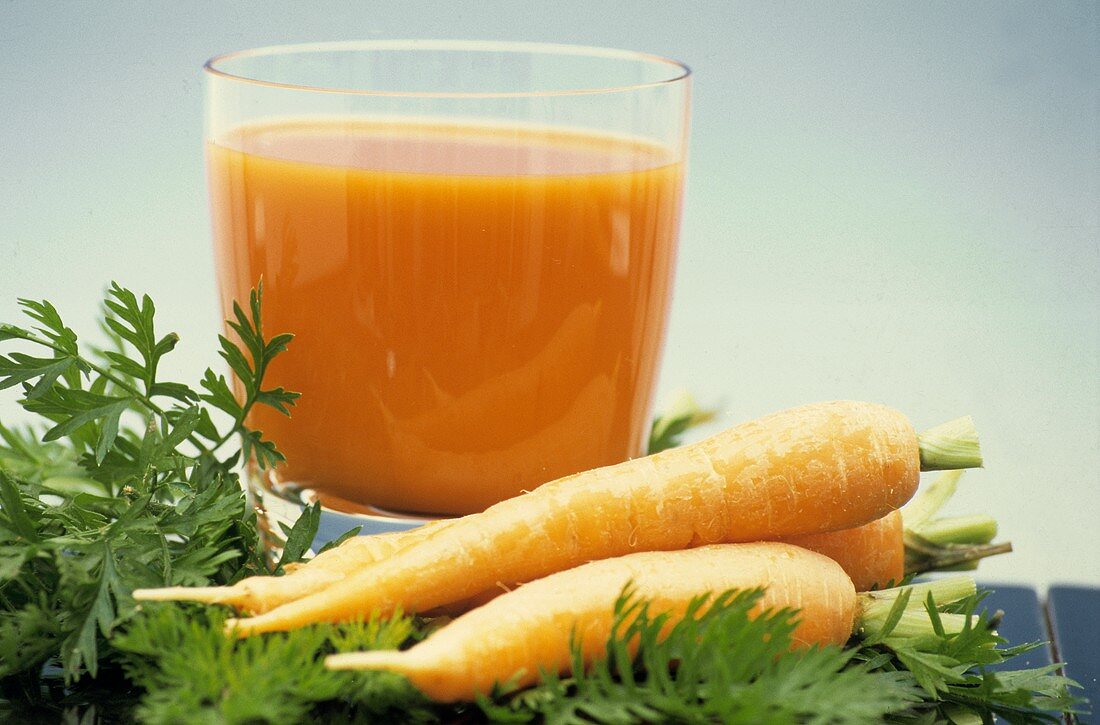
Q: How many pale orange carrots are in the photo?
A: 3